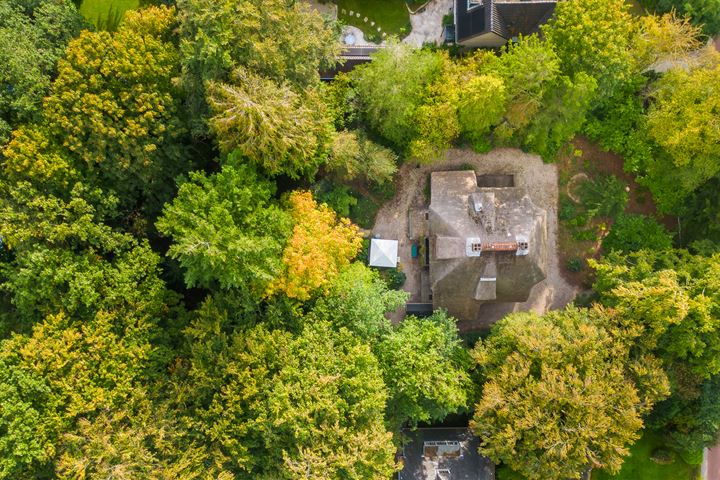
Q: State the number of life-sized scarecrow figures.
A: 0